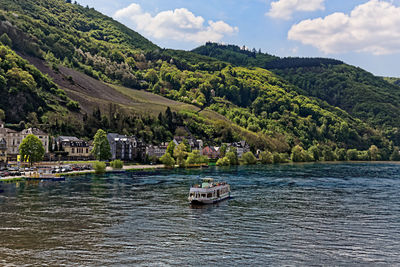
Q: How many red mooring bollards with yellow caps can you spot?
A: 0